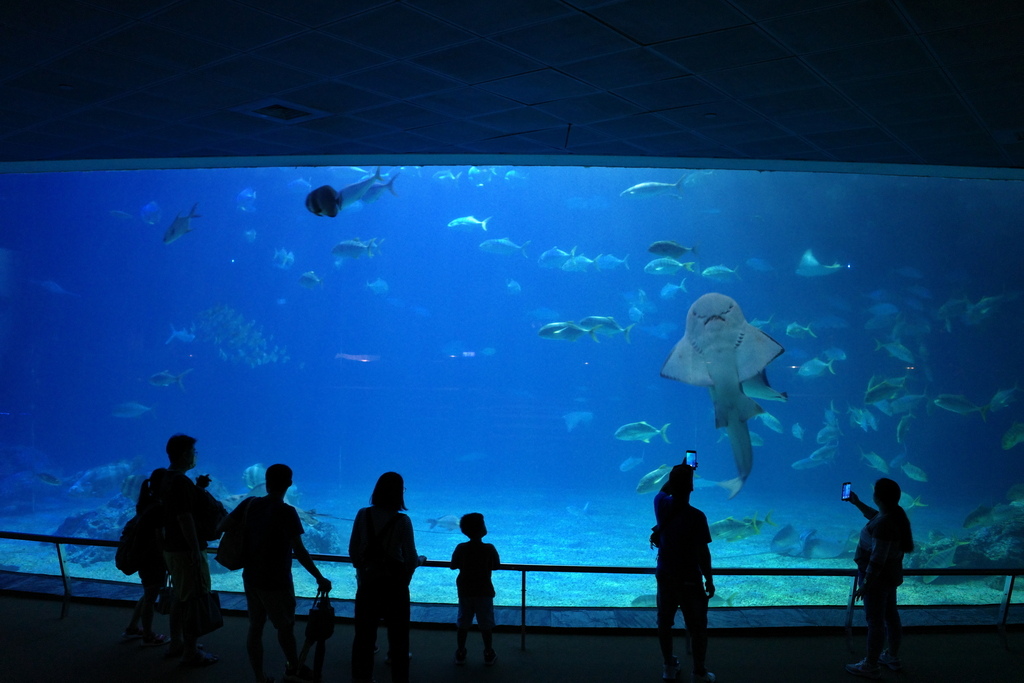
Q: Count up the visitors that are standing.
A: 7